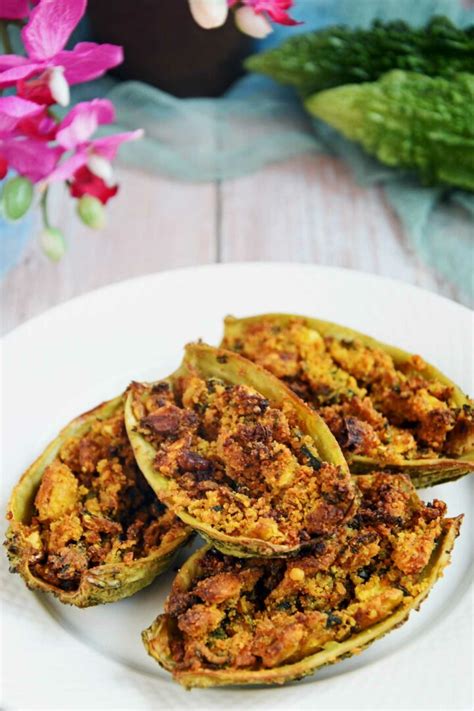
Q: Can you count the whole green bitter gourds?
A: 2